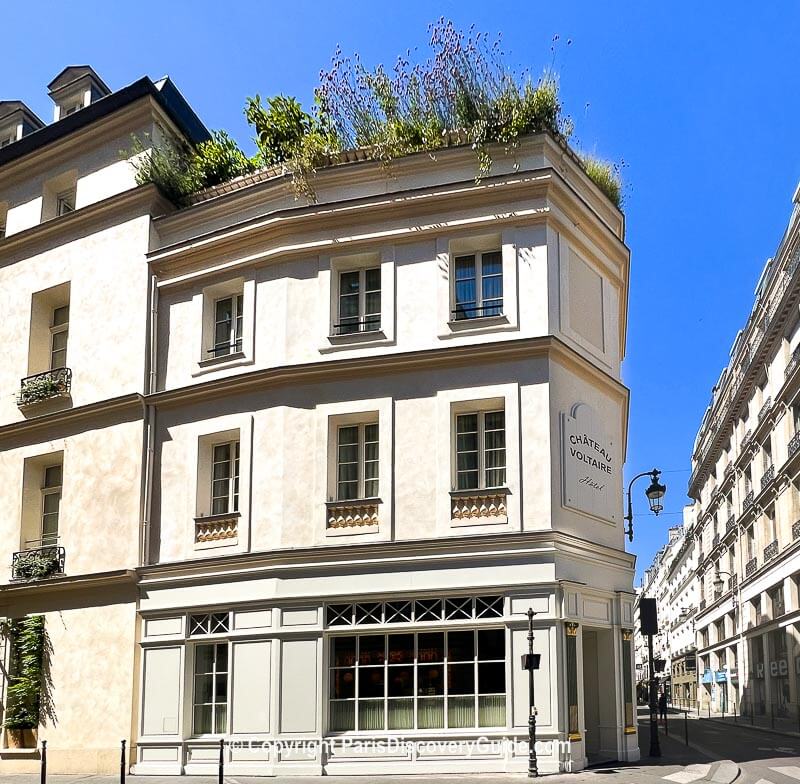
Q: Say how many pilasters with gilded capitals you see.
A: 2